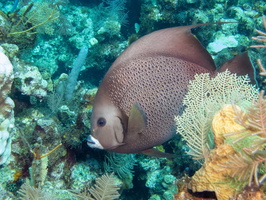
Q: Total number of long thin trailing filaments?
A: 1